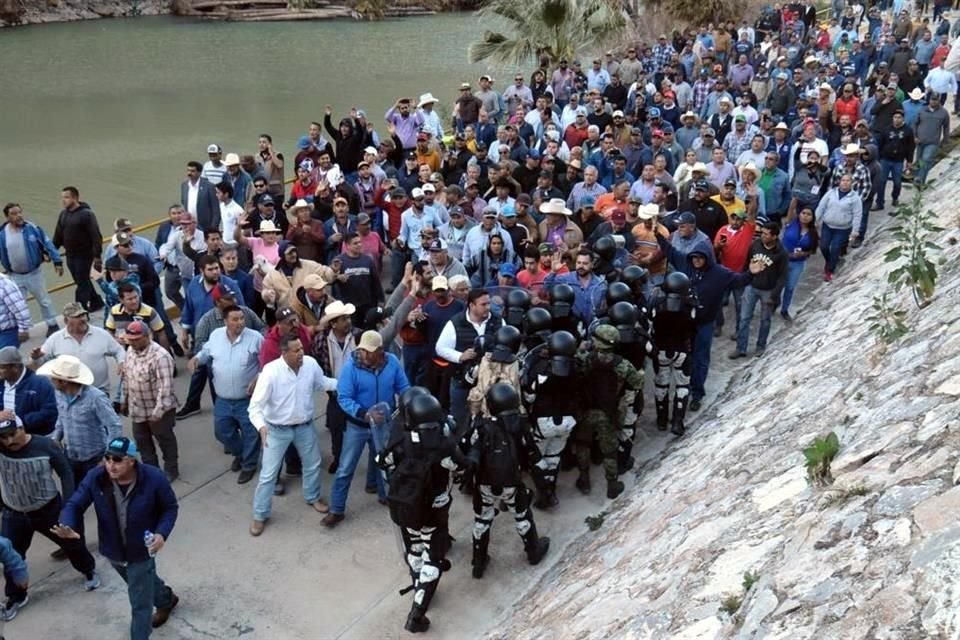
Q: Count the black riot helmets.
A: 13